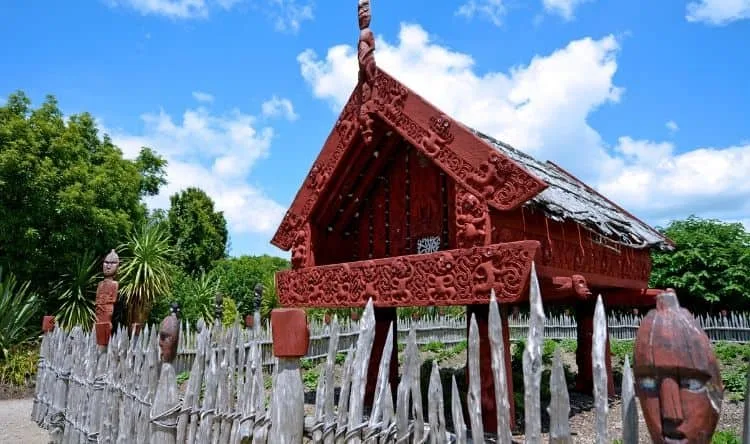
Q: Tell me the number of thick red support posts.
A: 3